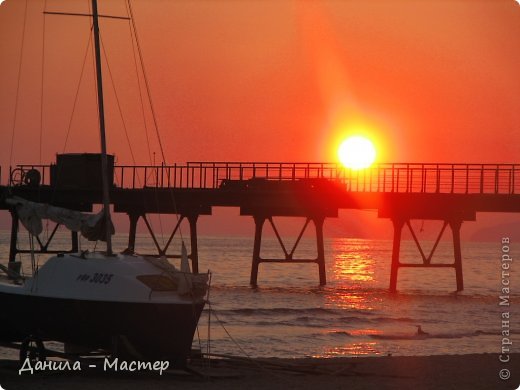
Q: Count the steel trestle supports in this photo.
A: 4